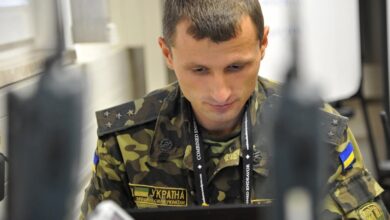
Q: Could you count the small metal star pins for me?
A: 6